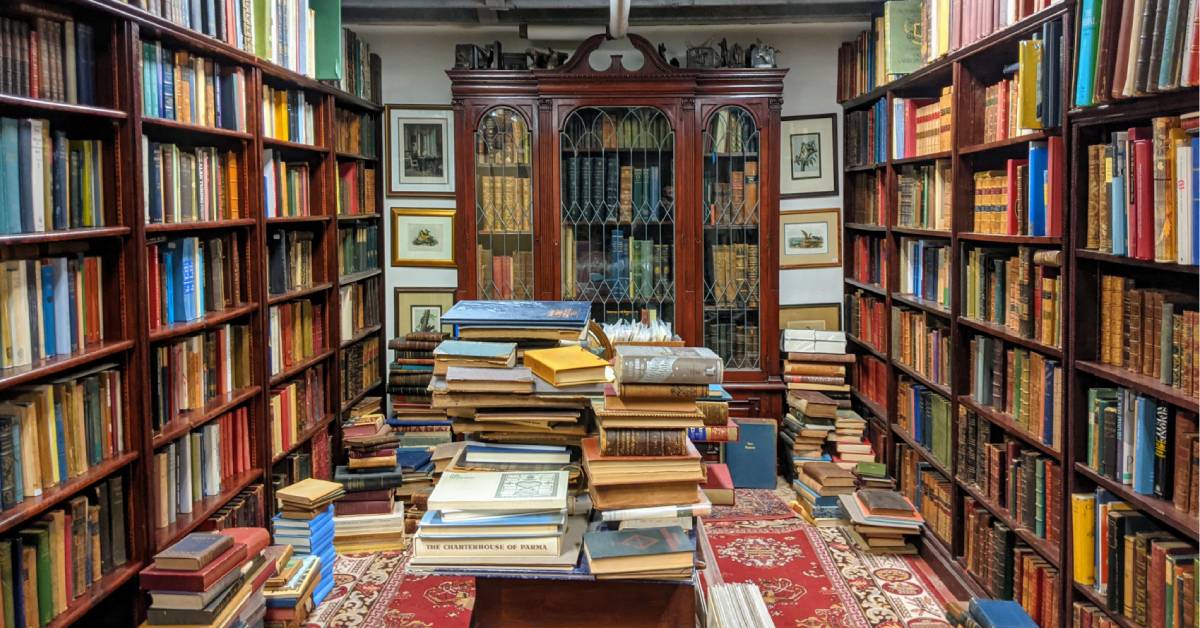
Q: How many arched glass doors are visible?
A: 3